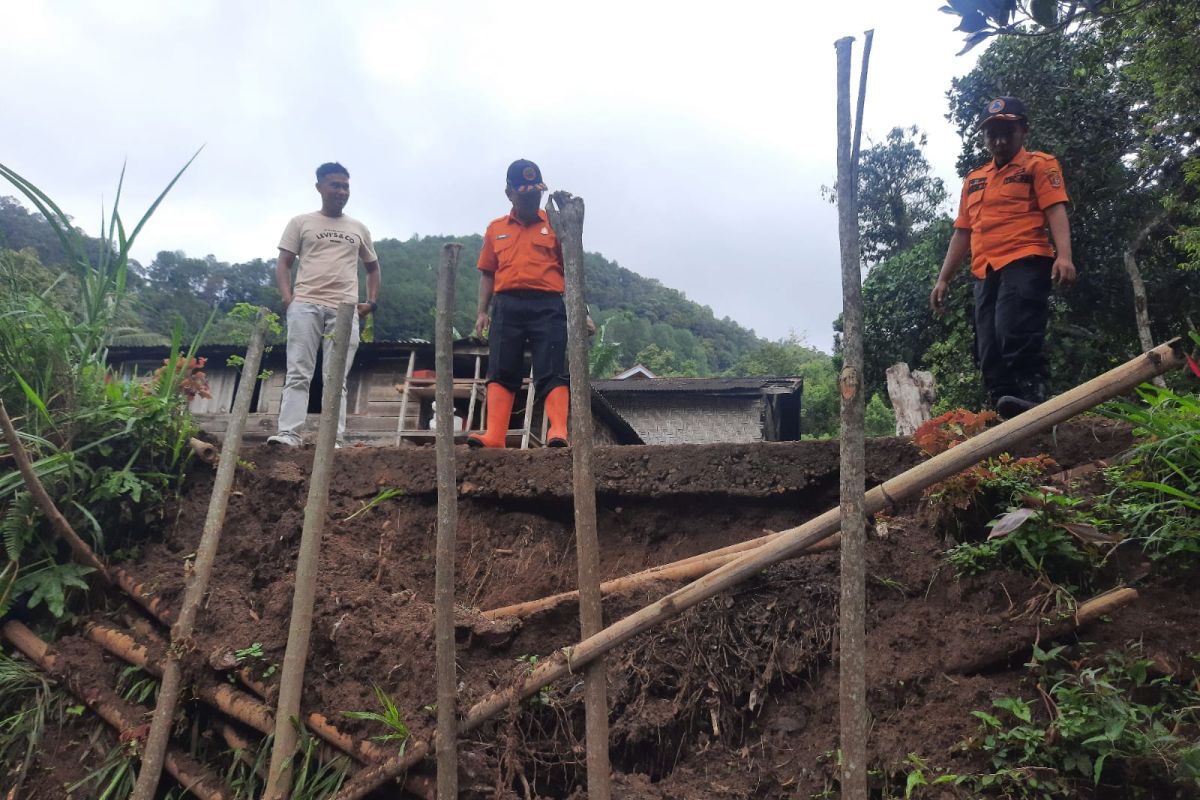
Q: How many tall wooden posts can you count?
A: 5